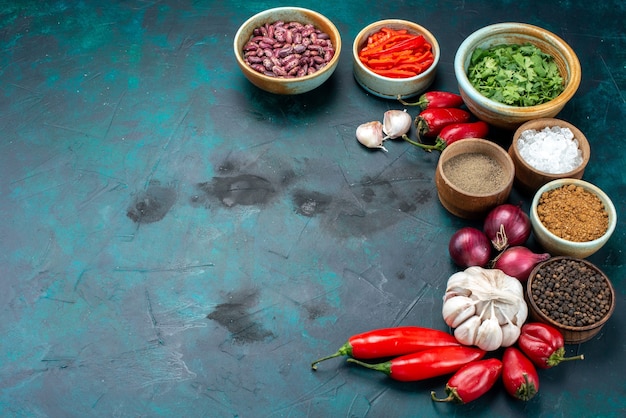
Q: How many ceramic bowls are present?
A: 4